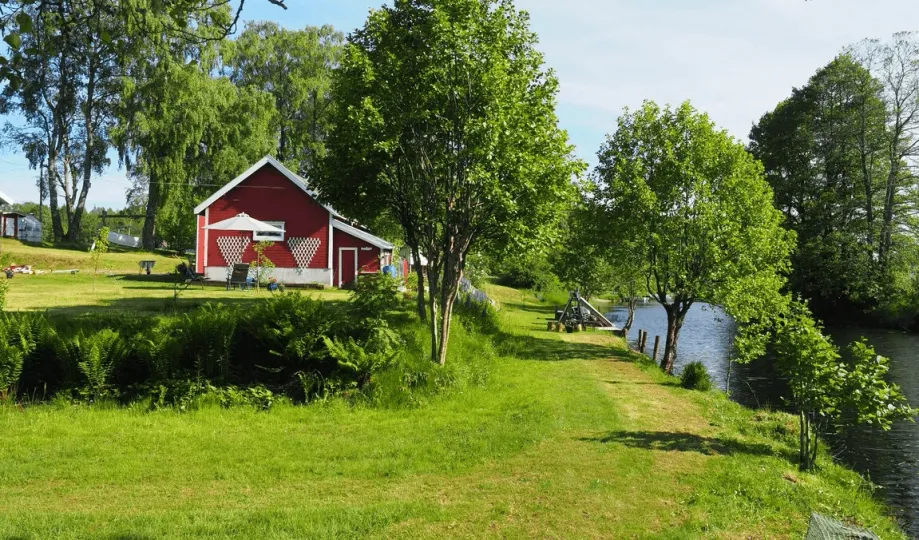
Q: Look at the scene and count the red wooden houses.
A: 1